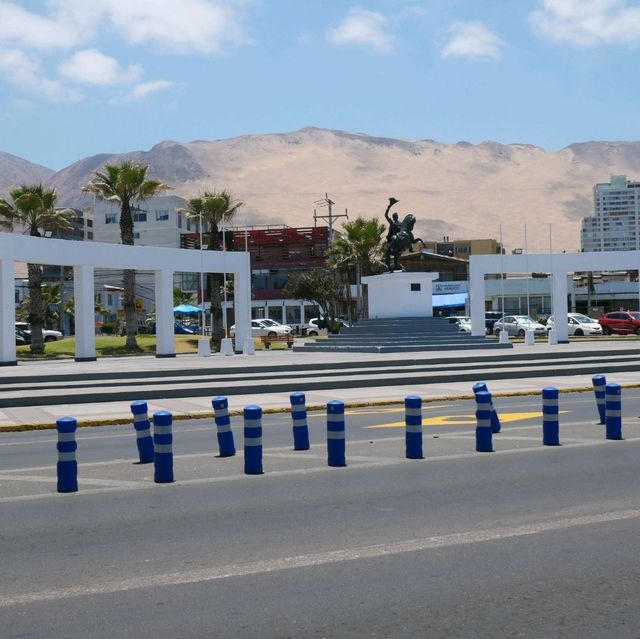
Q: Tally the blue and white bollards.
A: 13